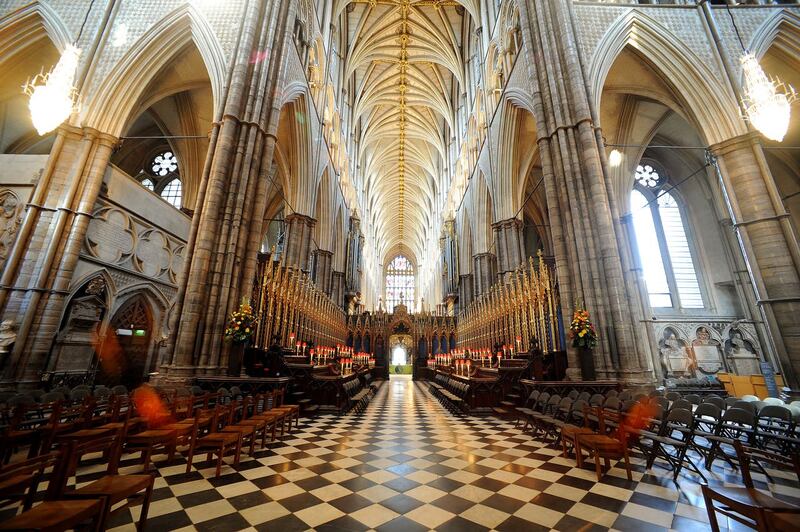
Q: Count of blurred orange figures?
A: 3